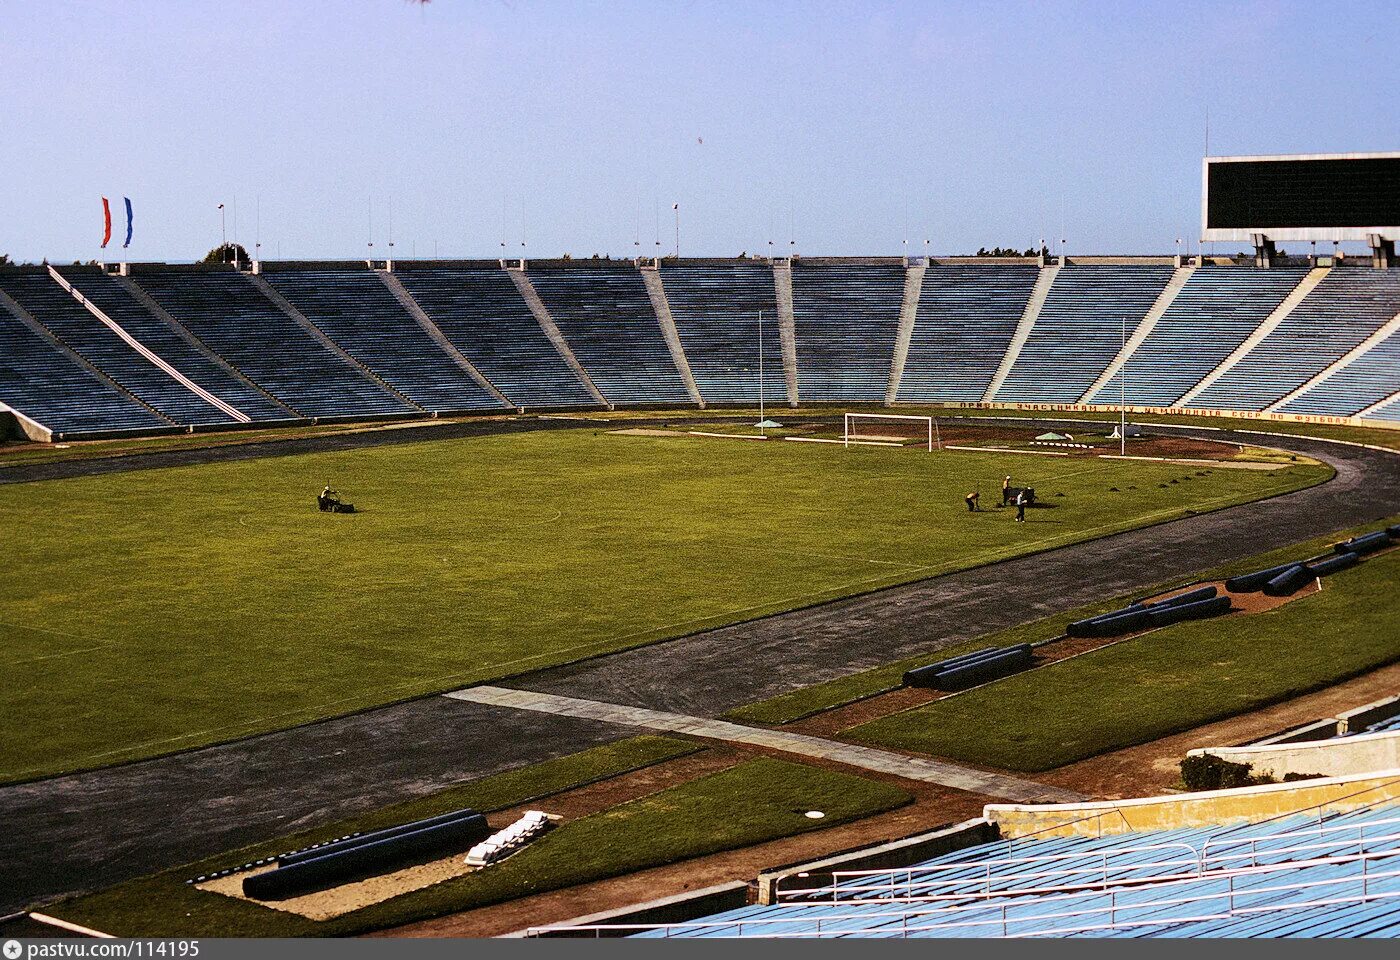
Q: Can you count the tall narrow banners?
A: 2